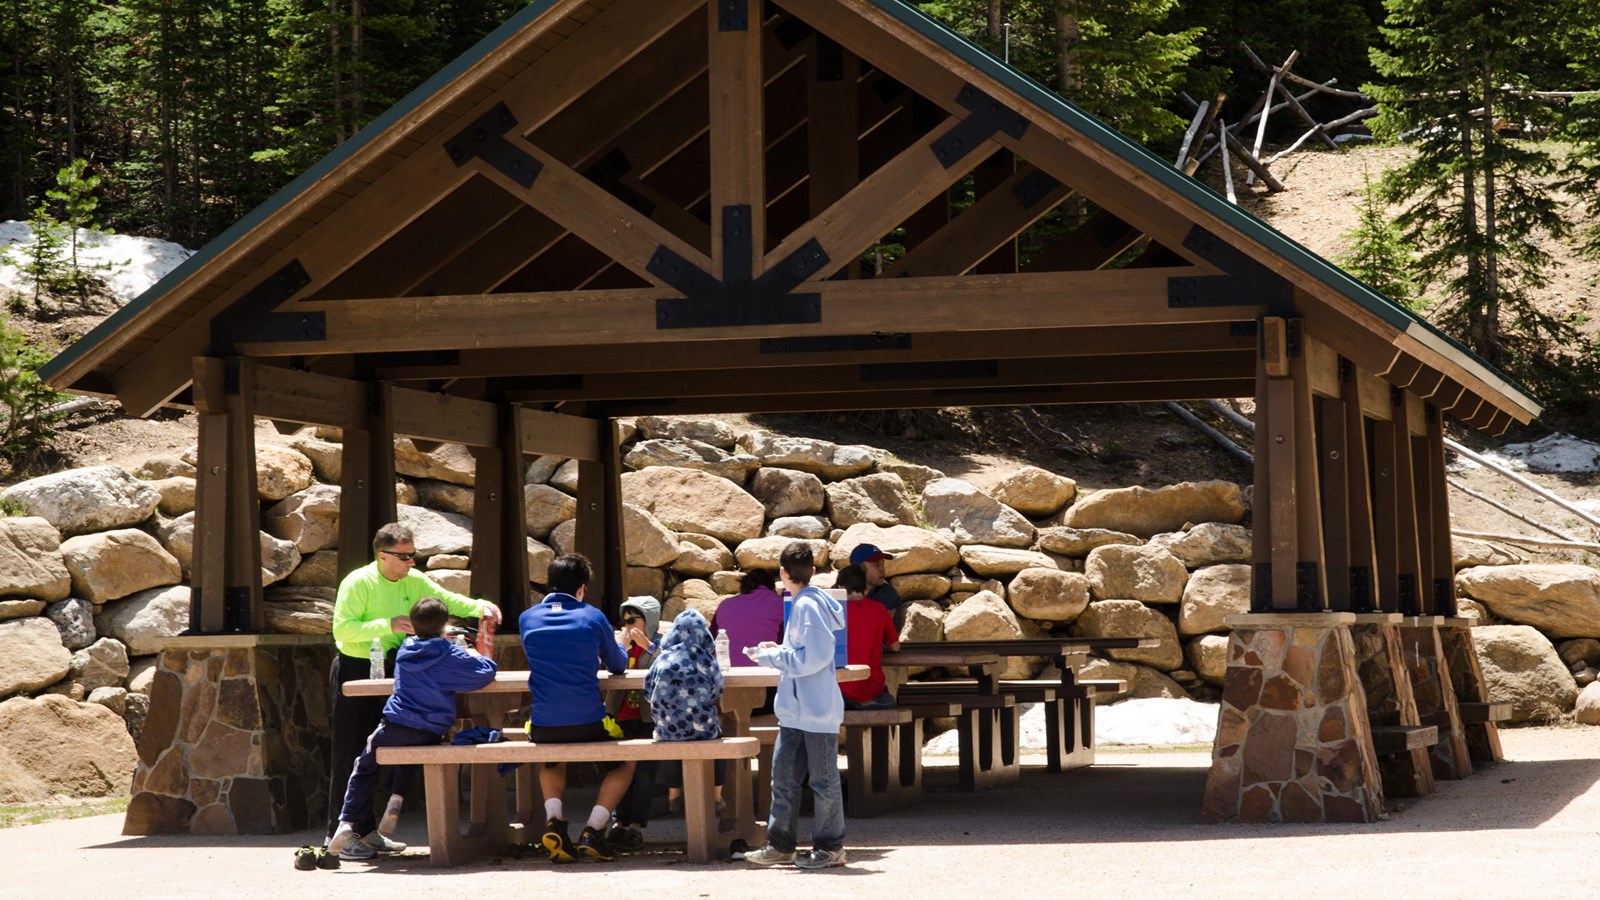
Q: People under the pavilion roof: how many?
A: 9